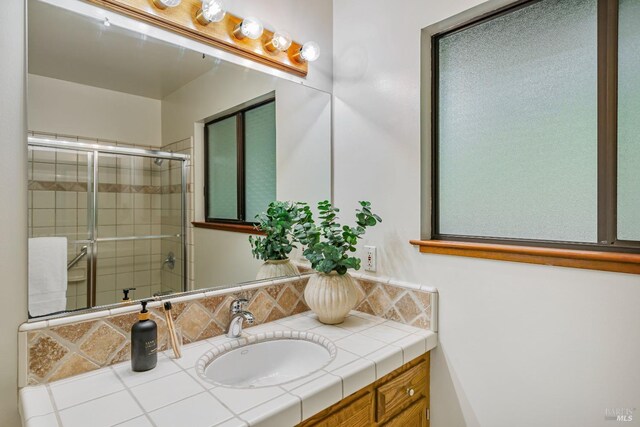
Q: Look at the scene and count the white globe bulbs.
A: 5